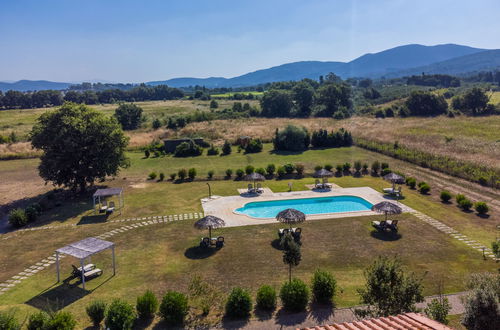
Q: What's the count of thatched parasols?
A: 6